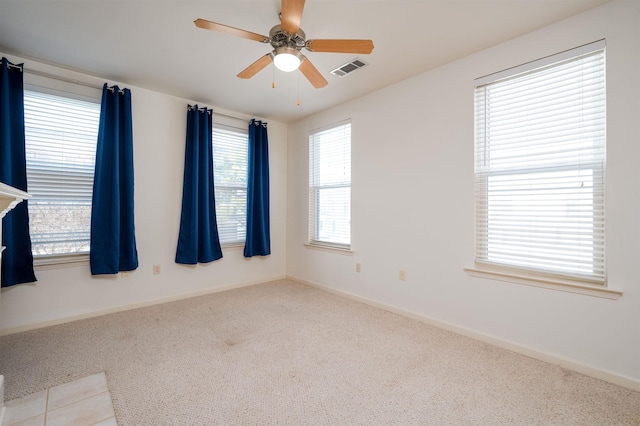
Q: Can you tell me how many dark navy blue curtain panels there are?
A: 4